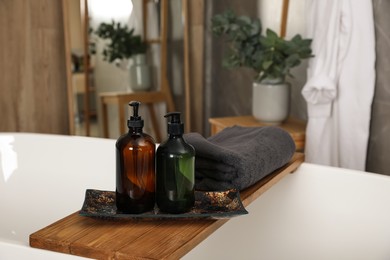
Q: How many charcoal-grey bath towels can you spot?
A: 1